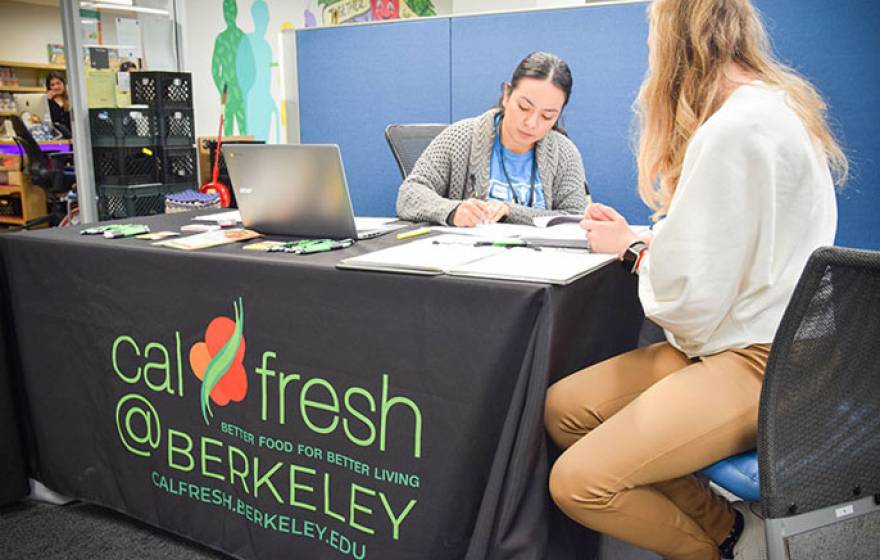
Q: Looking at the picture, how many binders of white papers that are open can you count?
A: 2